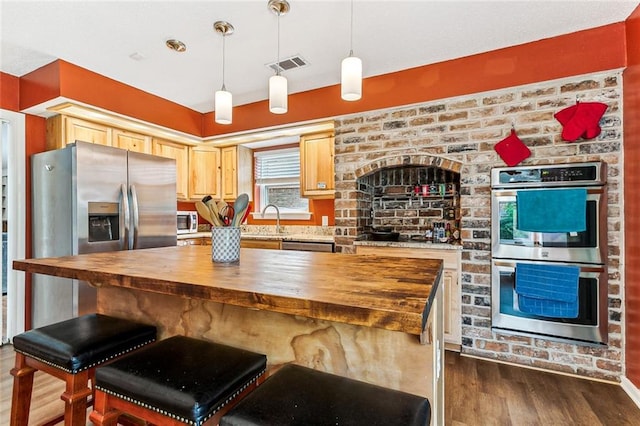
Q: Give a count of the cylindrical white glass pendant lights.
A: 3